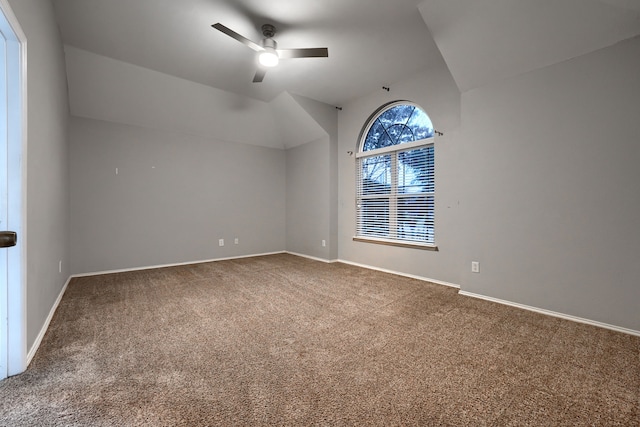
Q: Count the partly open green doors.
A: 0